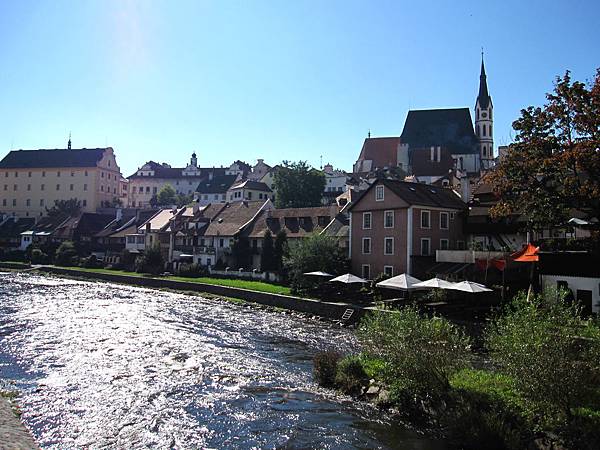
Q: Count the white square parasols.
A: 5